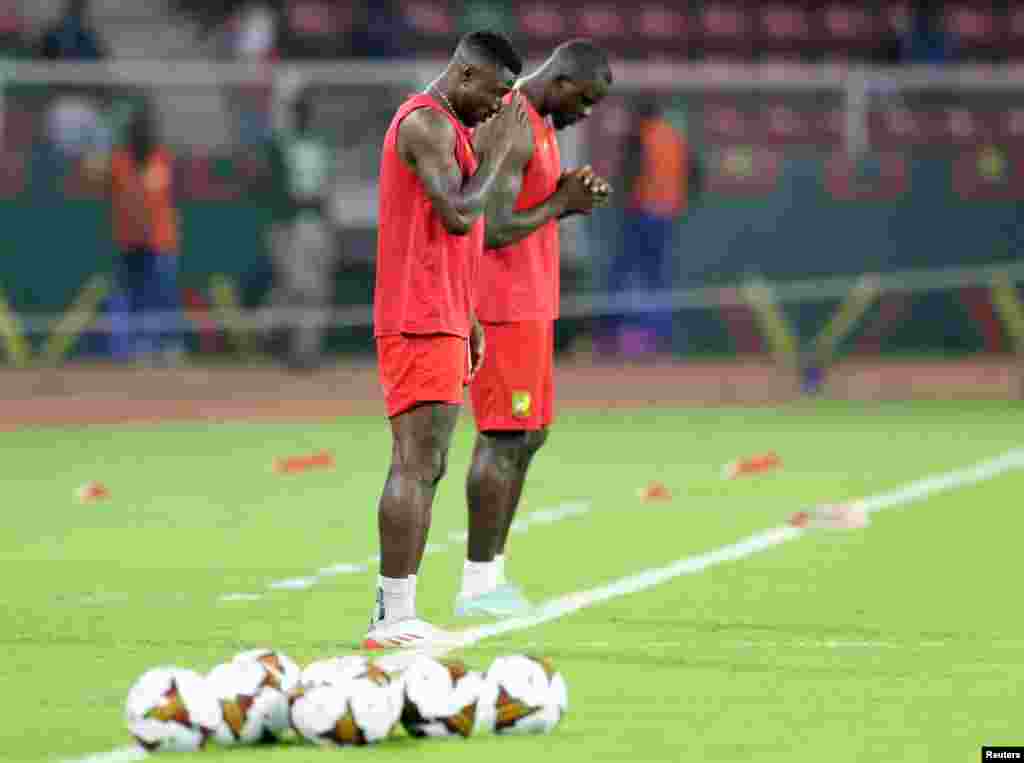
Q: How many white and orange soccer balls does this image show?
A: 7